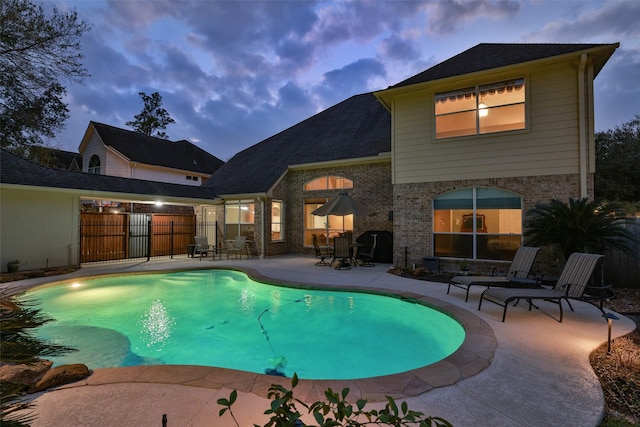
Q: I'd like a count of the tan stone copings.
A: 1